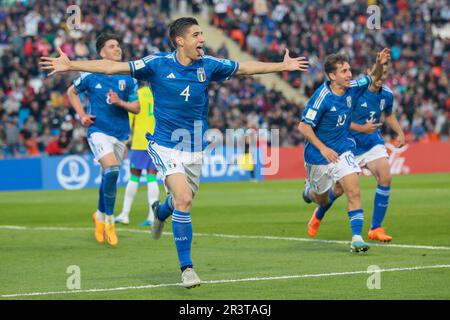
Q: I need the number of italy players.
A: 4